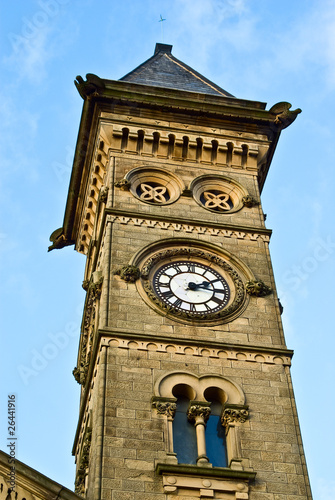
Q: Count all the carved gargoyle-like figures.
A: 3